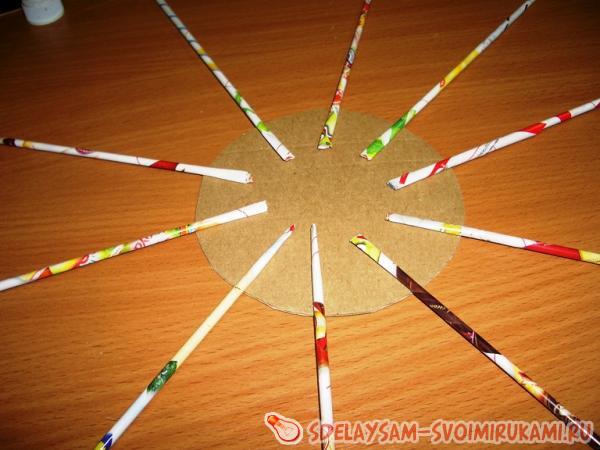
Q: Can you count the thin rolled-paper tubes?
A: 10